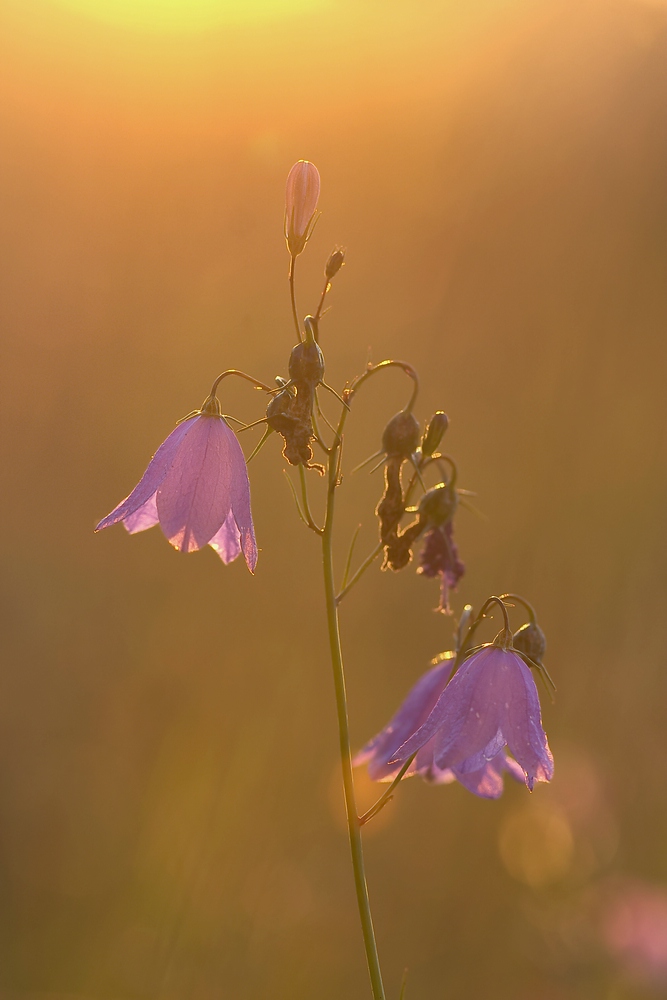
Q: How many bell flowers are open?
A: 3